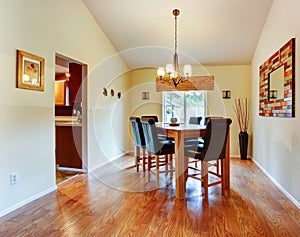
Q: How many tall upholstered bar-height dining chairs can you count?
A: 6